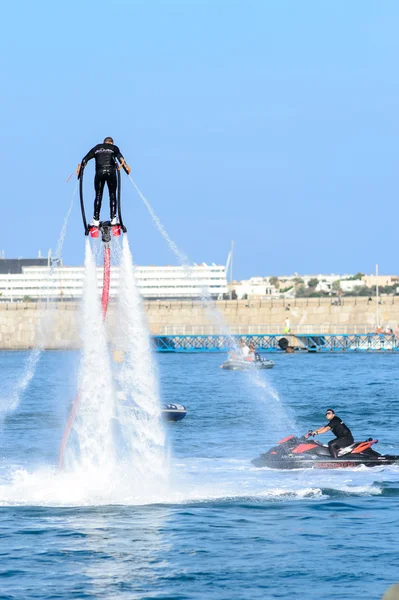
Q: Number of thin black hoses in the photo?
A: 2